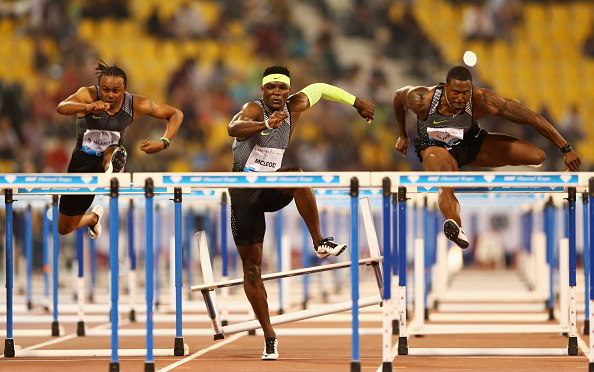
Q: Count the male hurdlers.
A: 3